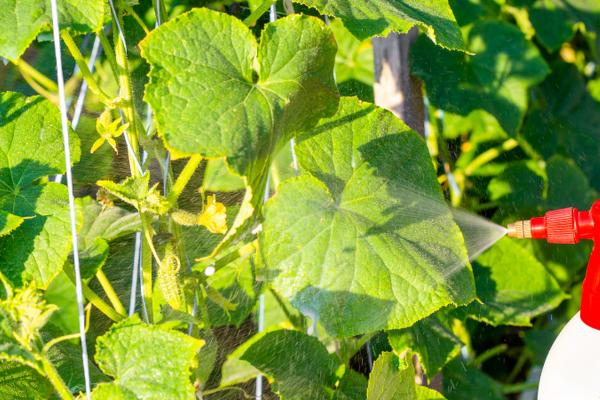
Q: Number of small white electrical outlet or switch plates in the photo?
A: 0